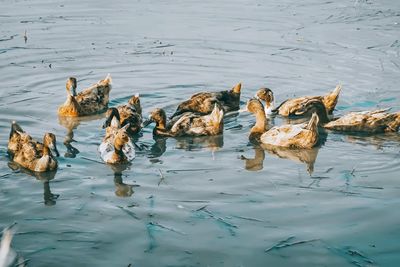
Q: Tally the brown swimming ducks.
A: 9